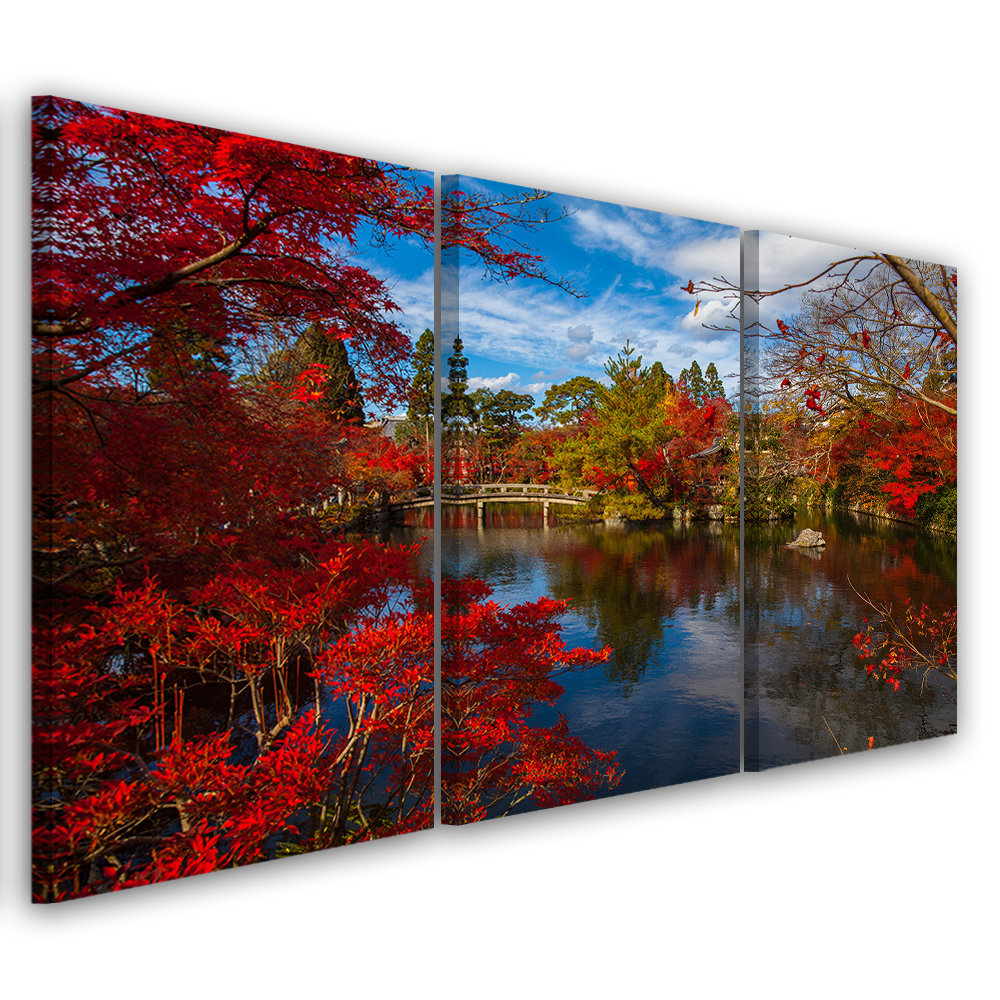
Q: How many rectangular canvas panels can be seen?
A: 3